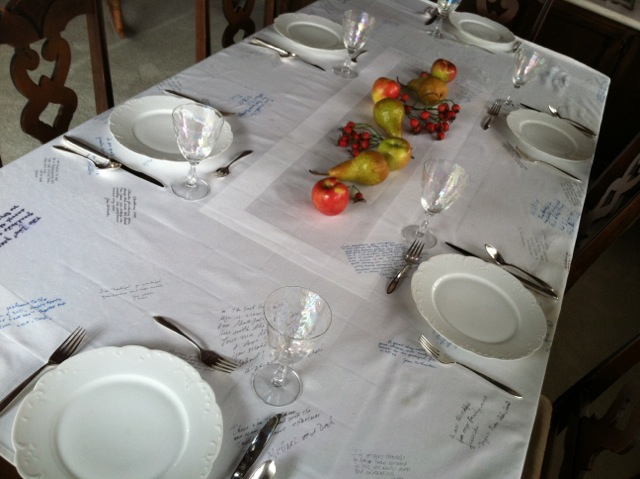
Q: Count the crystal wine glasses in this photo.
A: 6